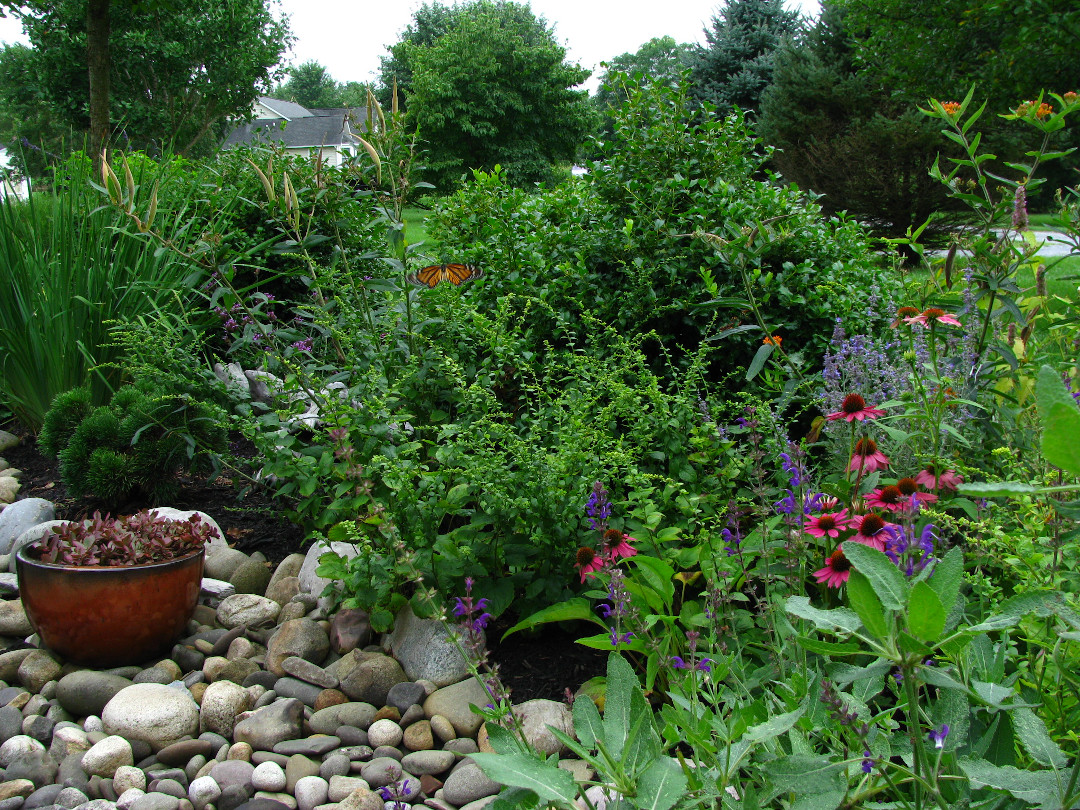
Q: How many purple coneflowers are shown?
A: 12